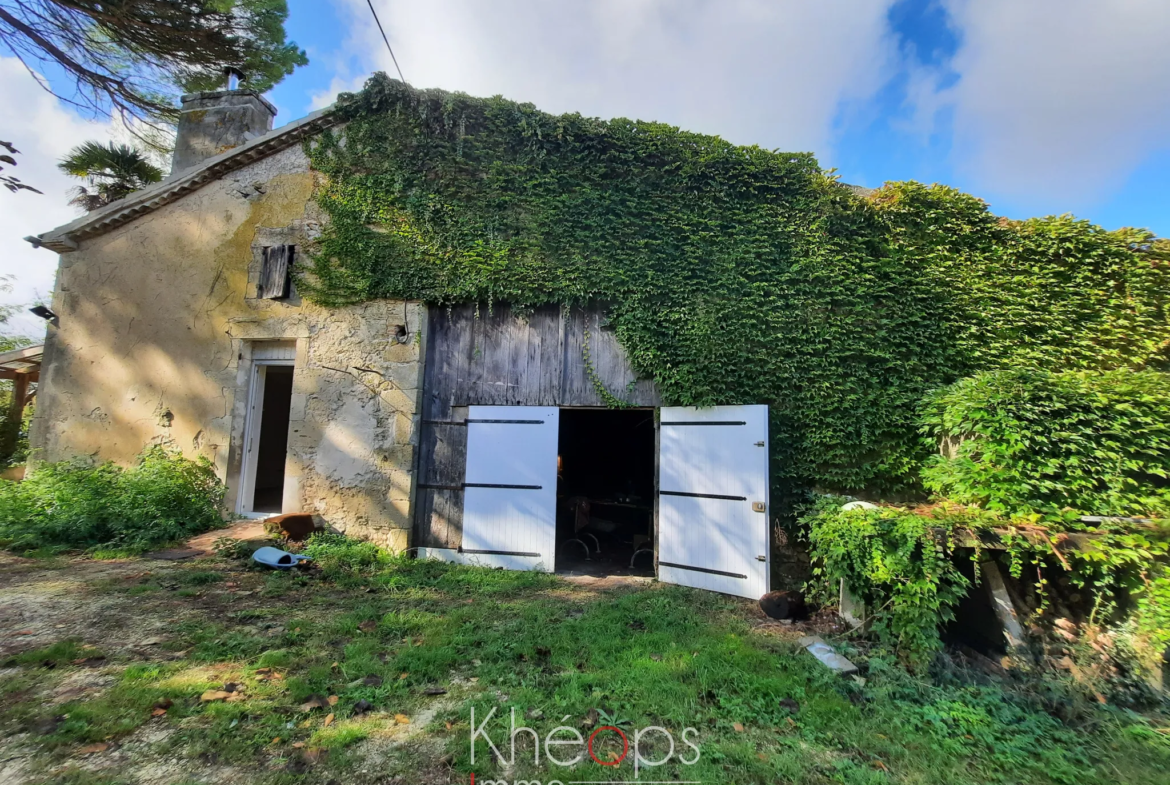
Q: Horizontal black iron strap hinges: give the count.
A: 6